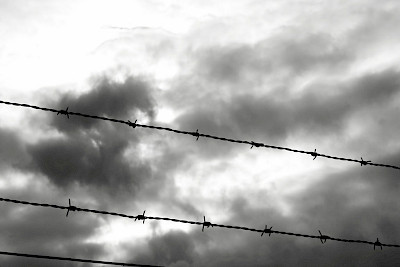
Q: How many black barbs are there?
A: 12